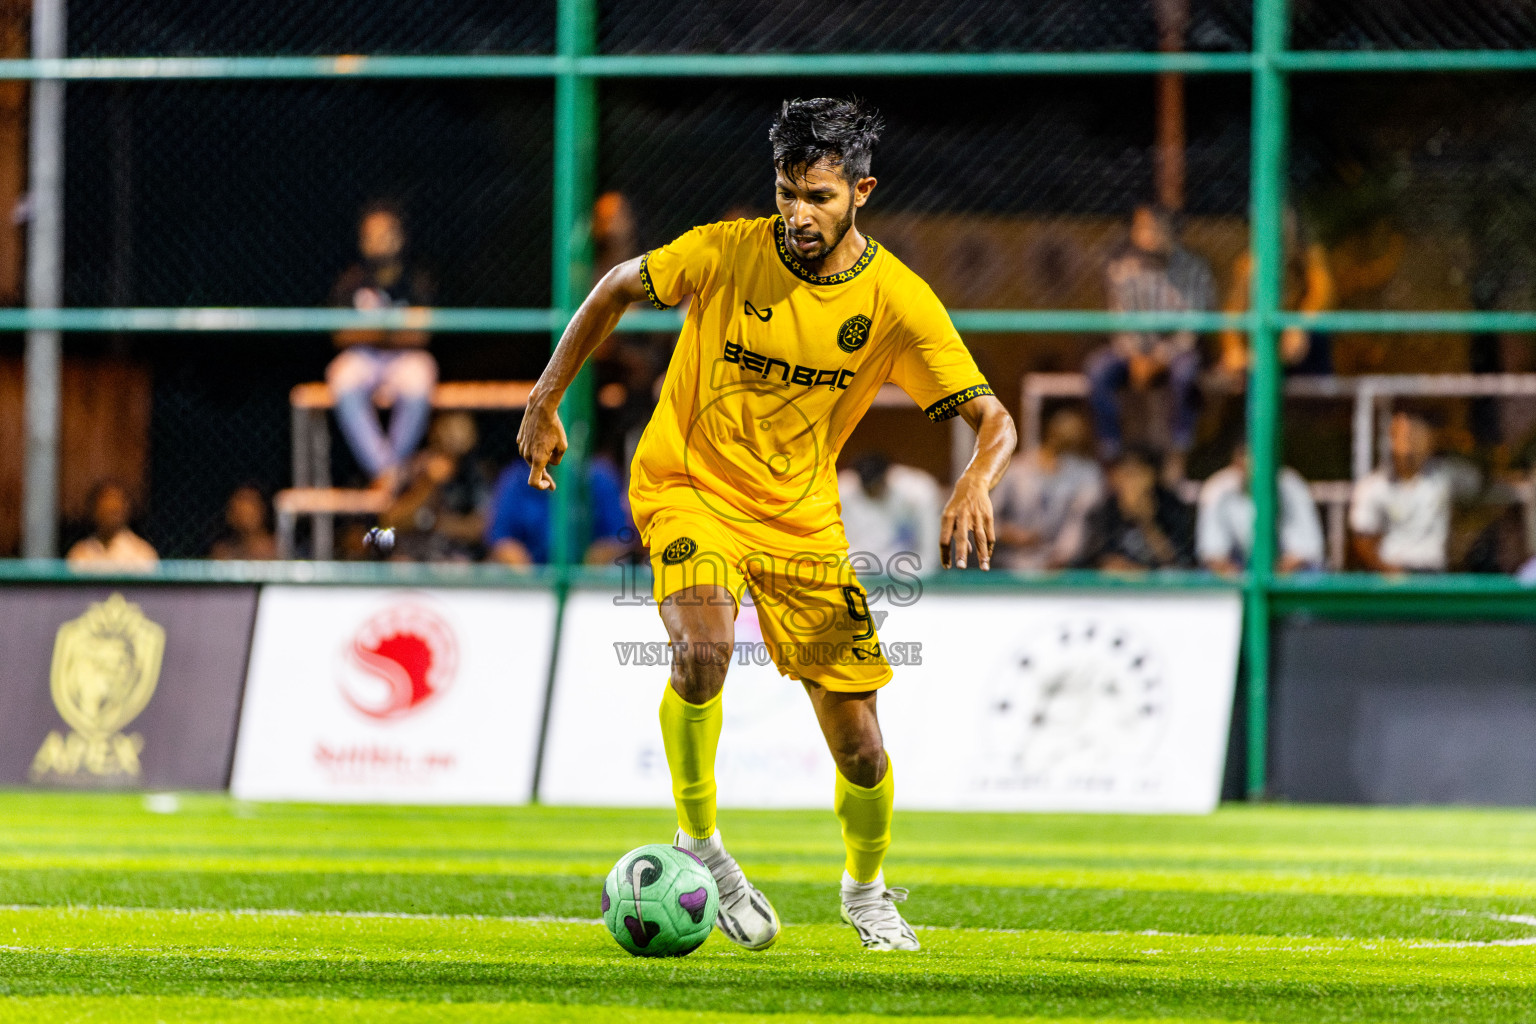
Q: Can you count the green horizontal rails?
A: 3